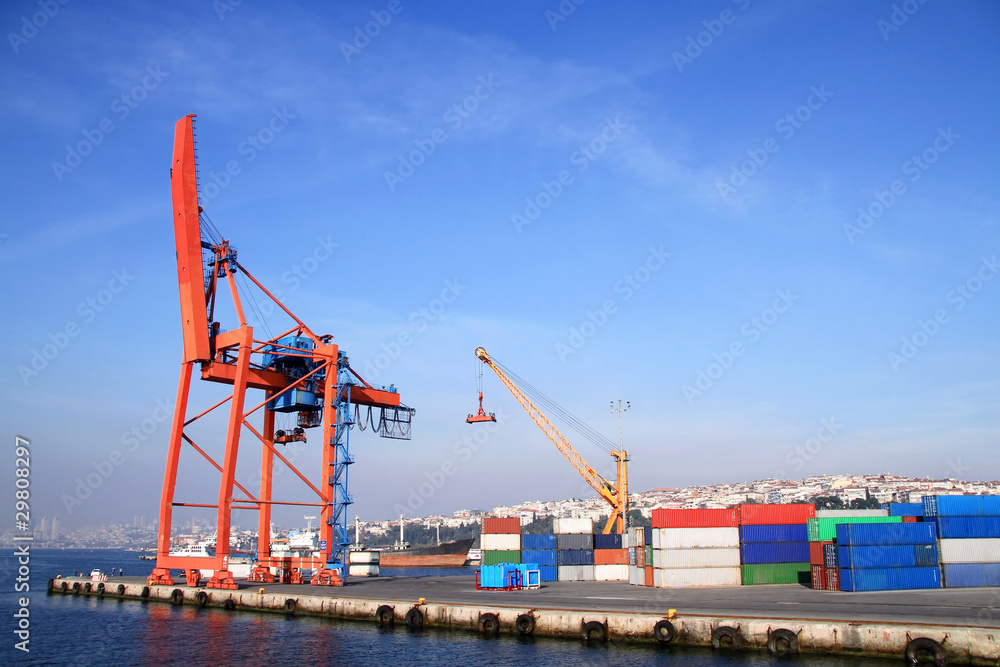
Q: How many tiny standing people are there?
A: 3